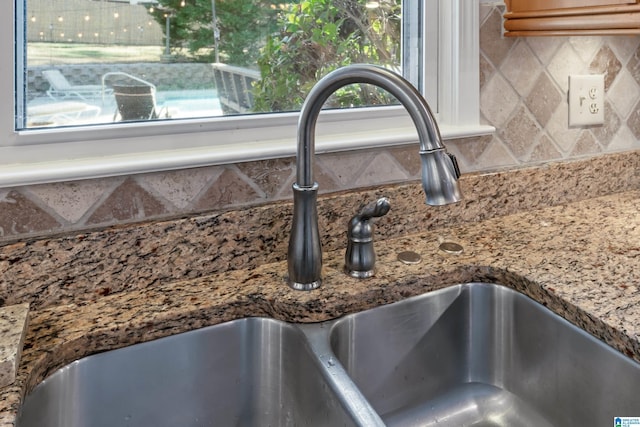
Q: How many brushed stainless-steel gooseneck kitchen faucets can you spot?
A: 1